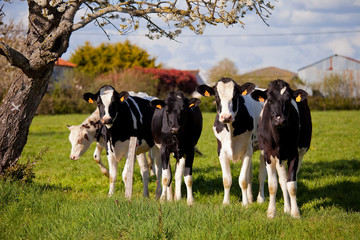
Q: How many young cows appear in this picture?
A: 5